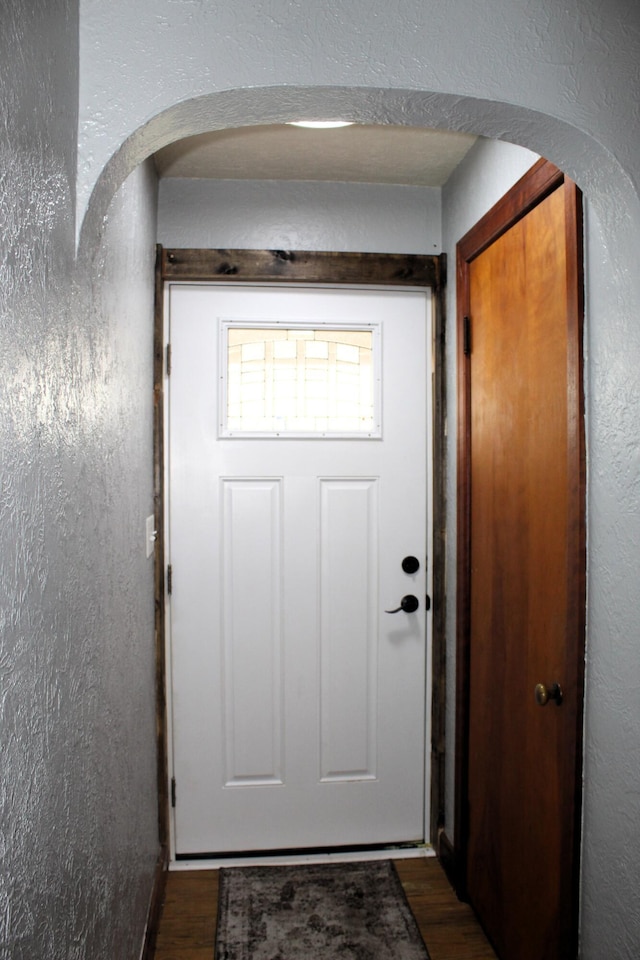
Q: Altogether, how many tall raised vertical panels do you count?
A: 2